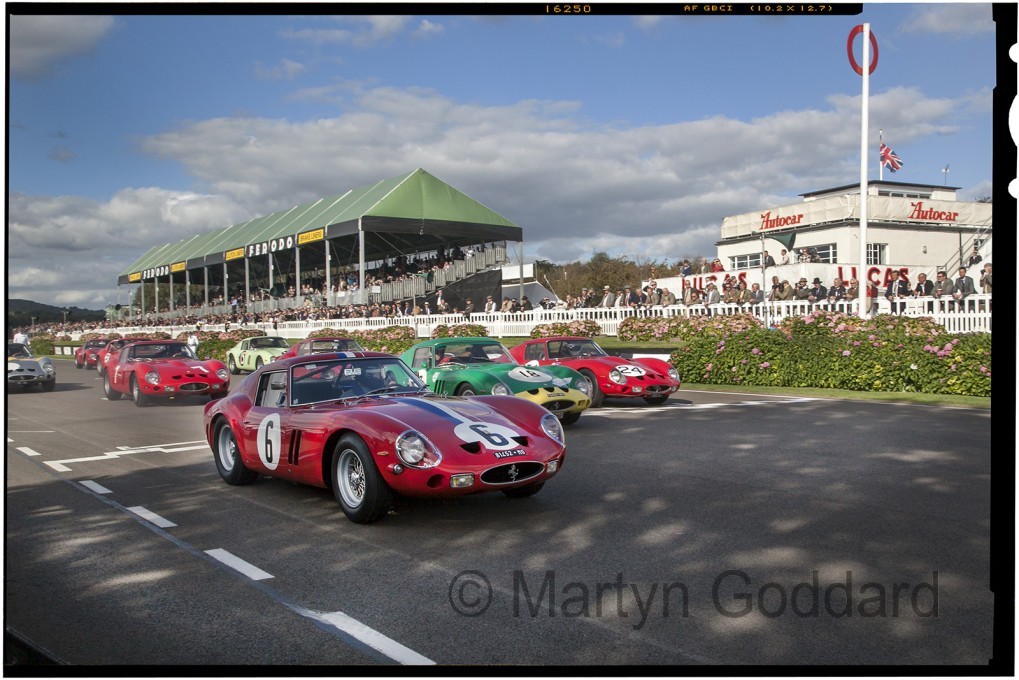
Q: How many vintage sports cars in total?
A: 9